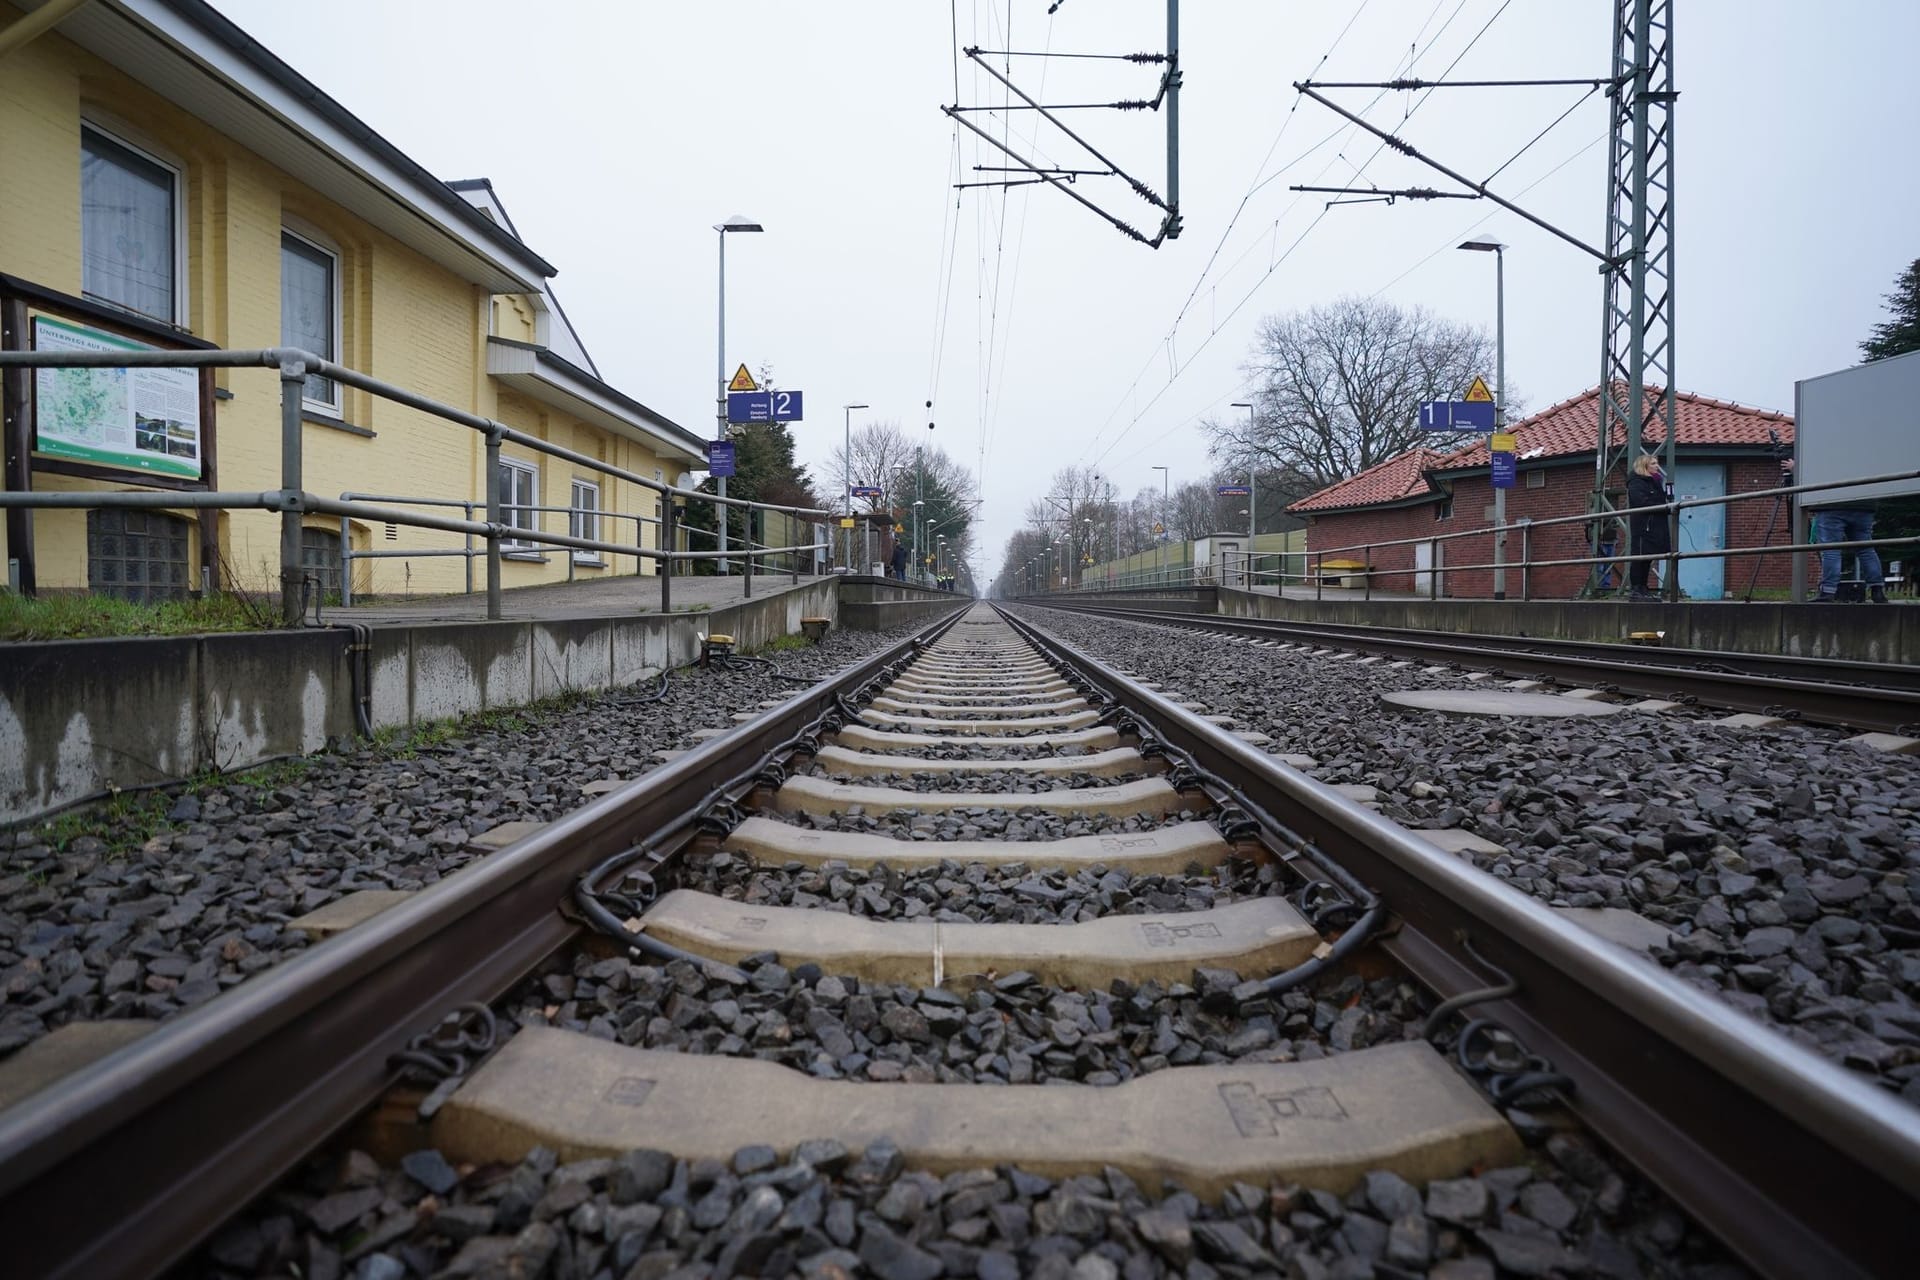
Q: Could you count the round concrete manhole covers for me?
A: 1